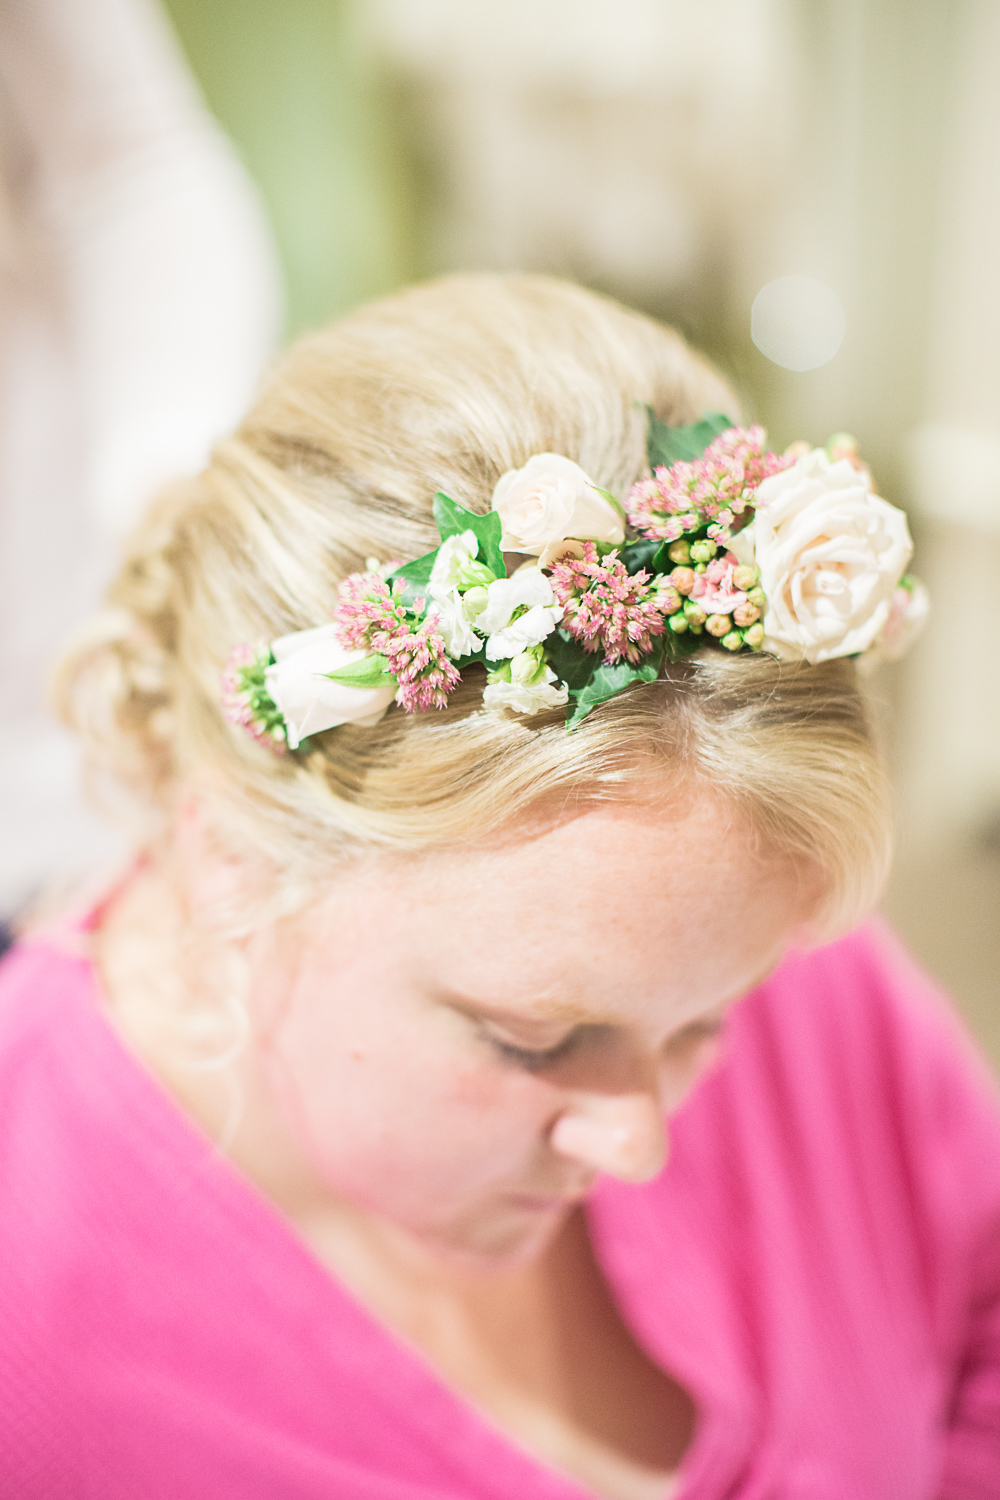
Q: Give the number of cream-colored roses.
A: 3